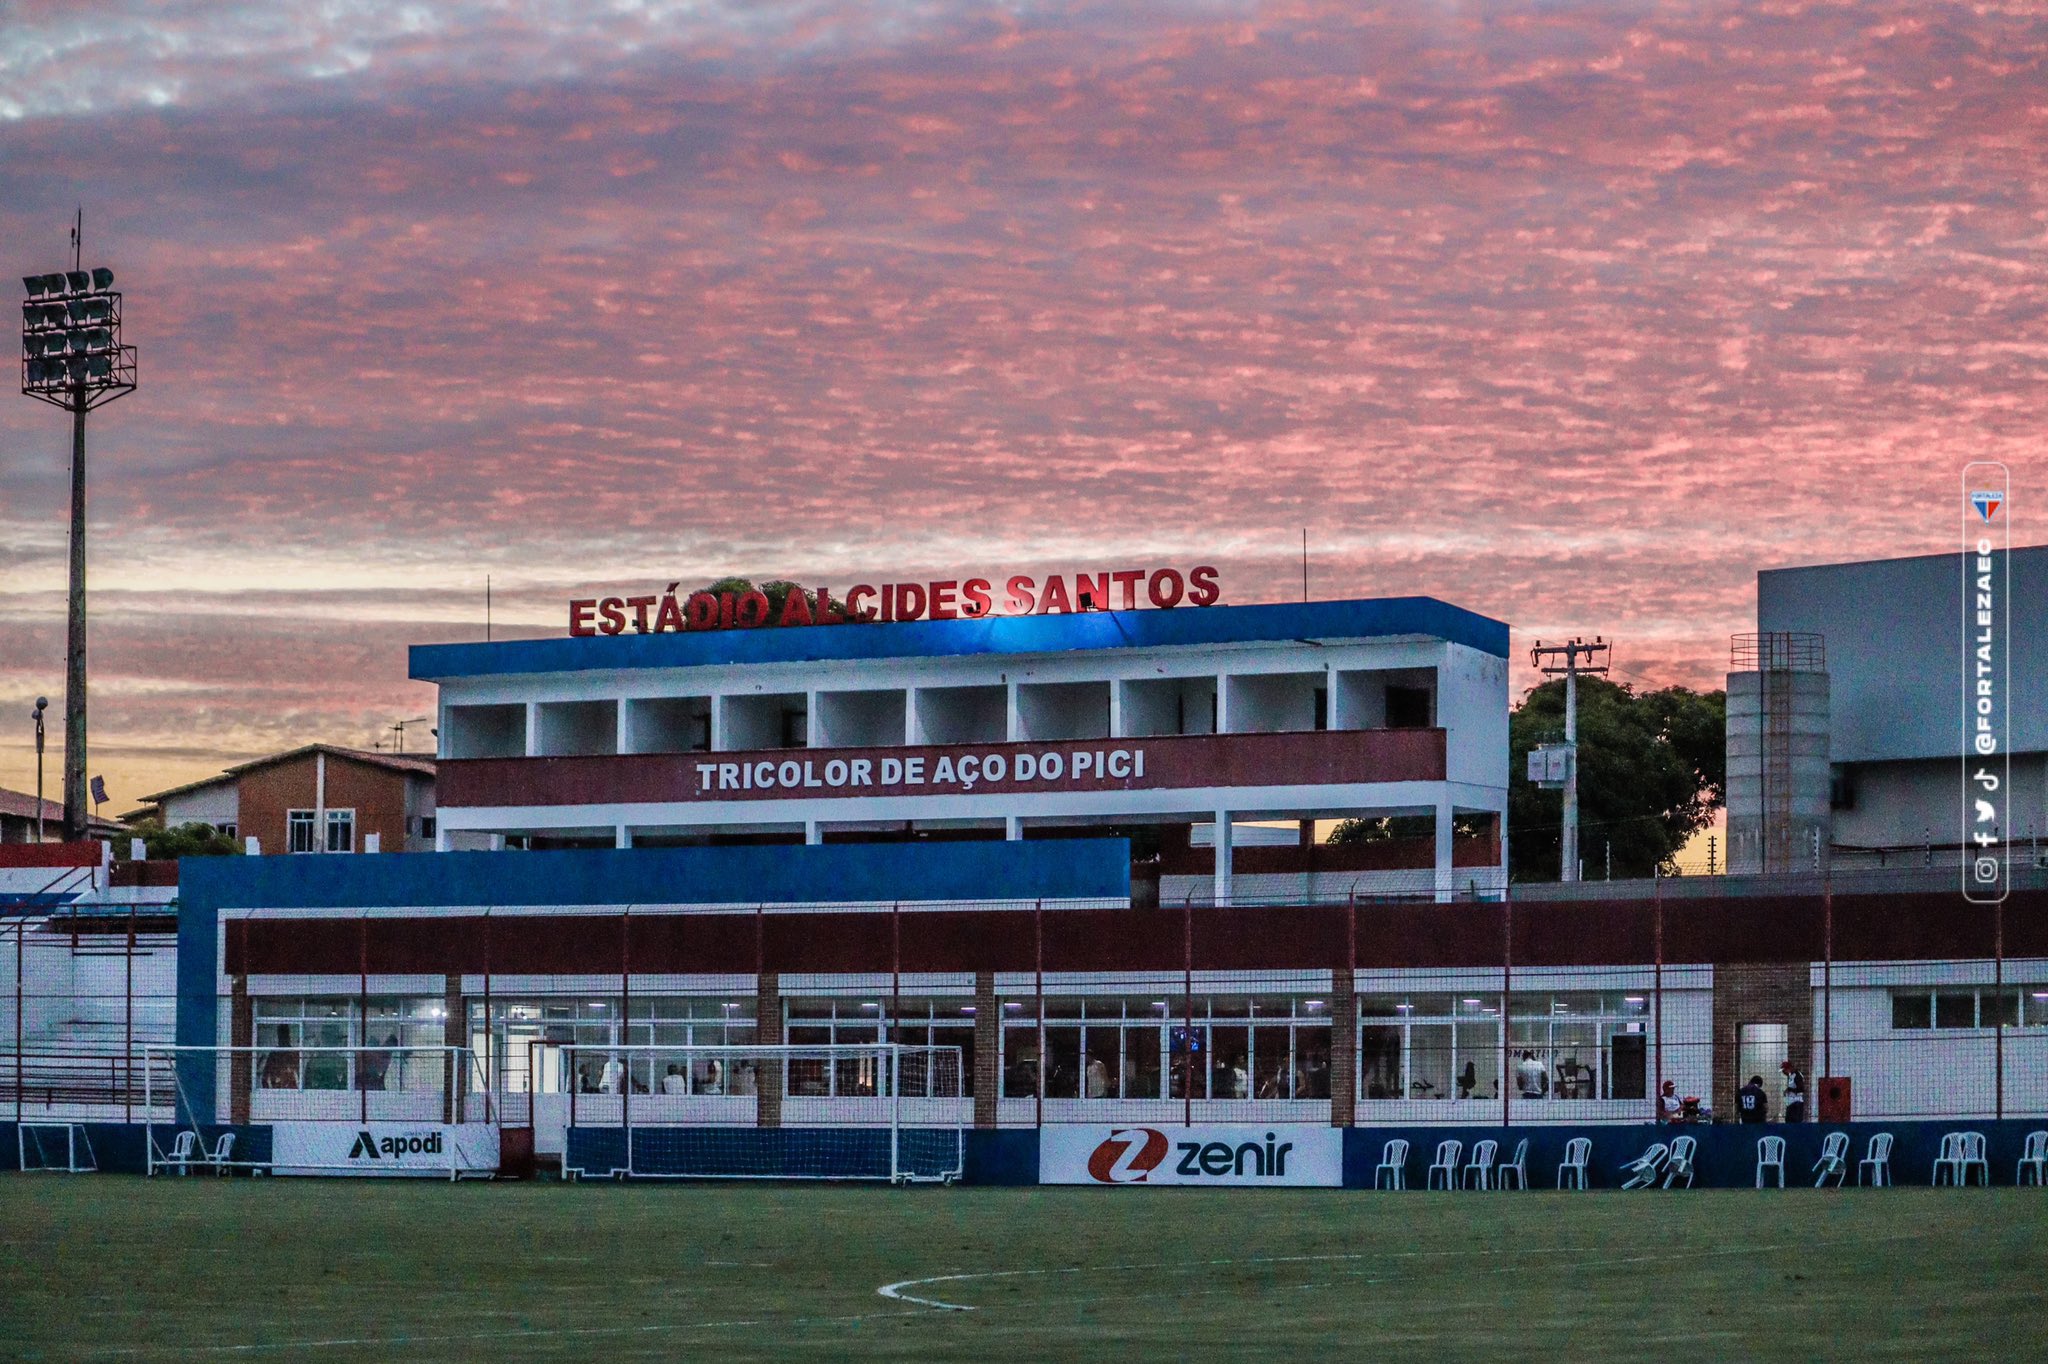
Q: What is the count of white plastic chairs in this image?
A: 15